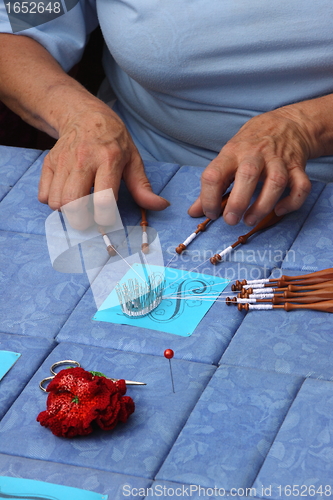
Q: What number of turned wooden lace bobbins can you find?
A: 10